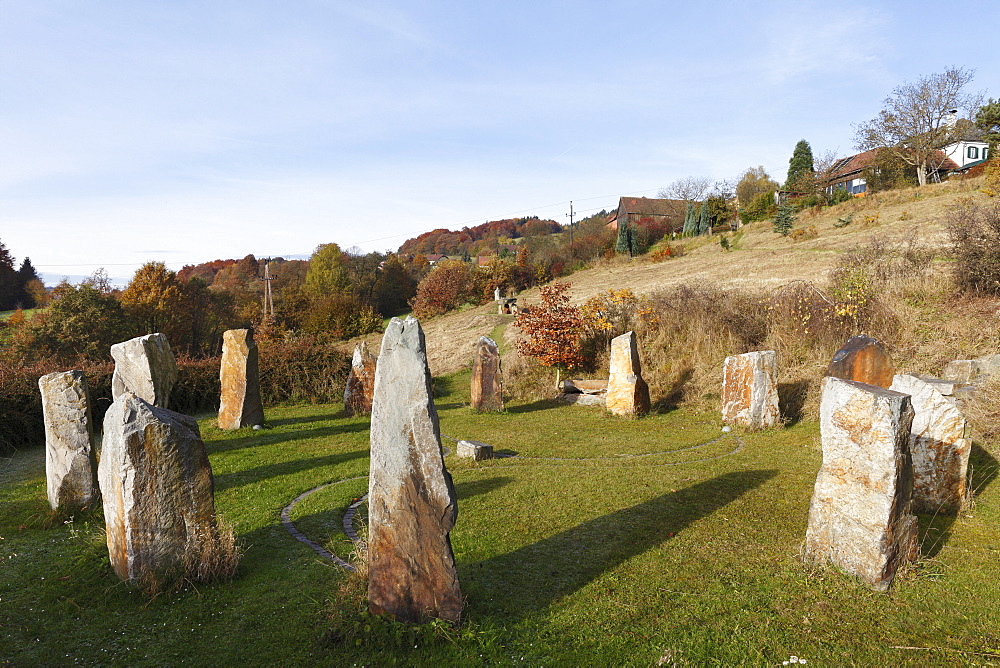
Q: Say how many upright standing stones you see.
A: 12